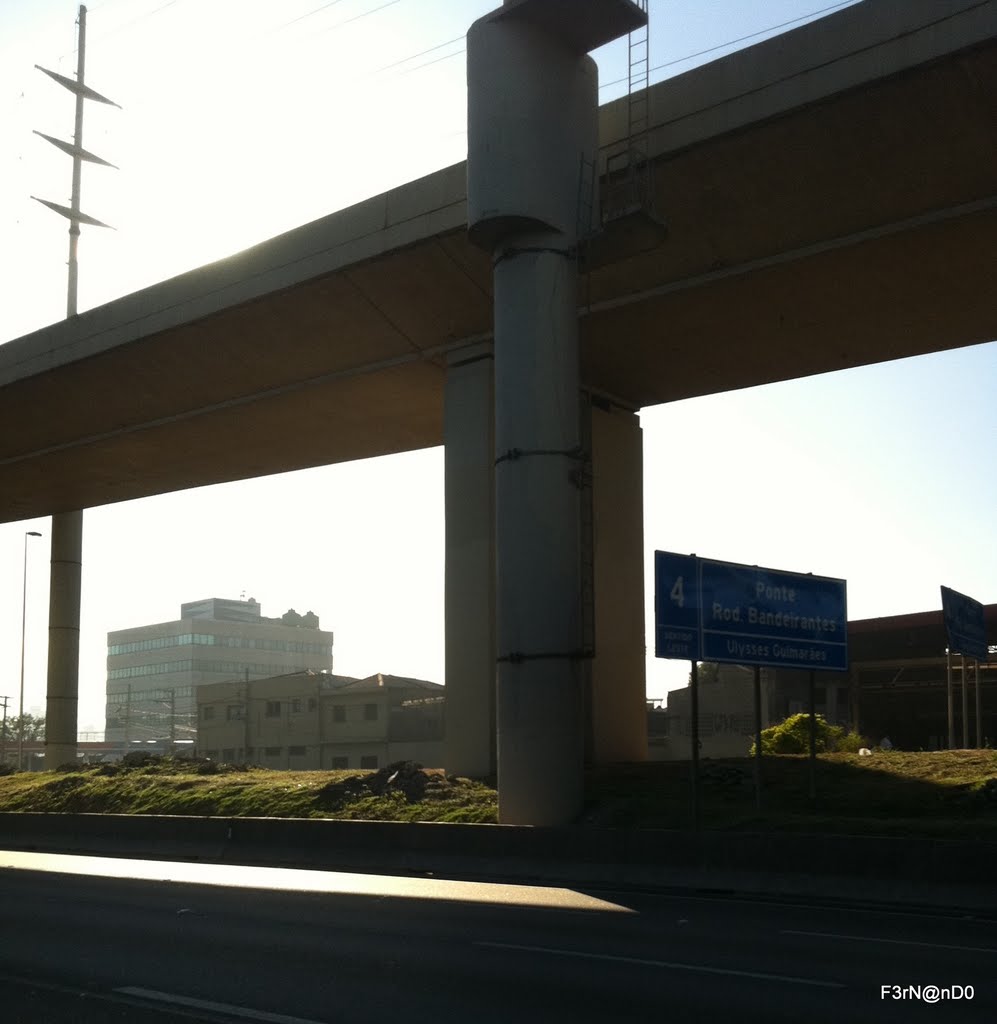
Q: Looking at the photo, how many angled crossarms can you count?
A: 3